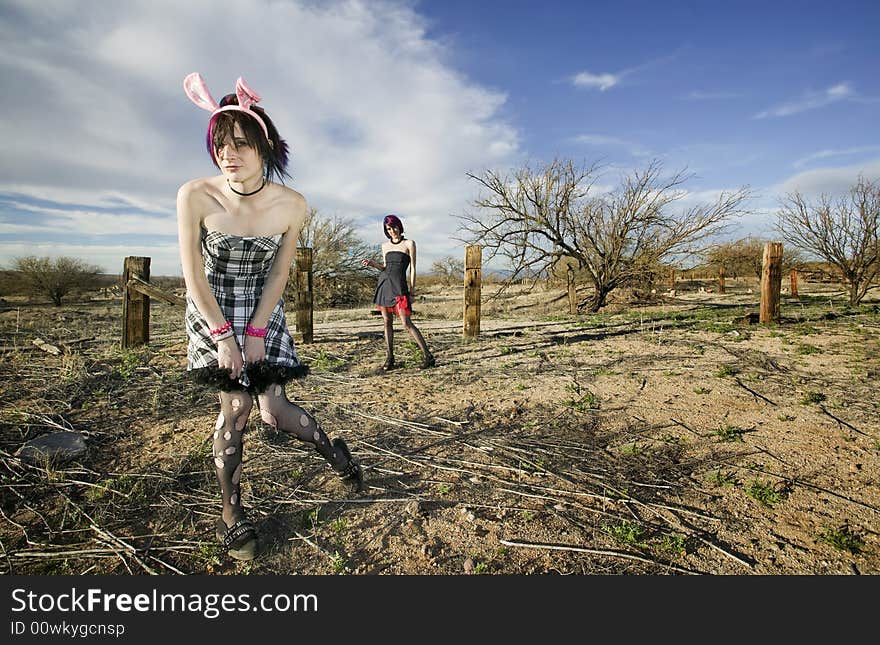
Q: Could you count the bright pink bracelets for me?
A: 2